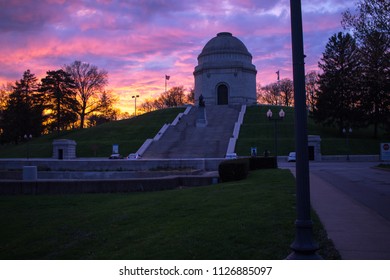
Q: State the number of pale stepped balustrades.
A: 2